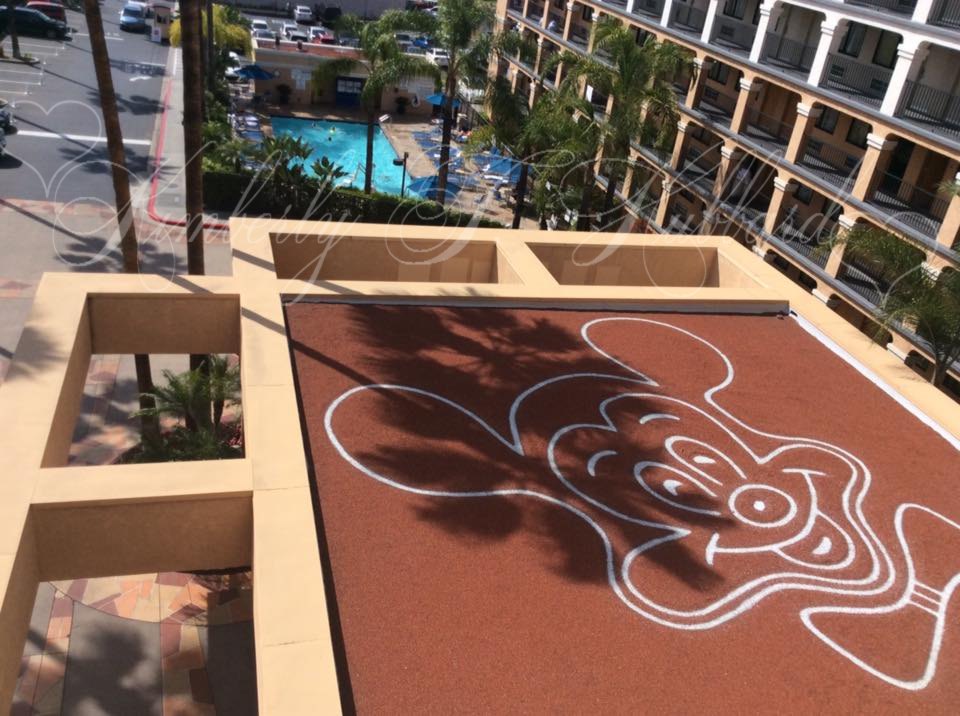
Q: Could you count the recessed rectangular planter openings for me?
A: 4